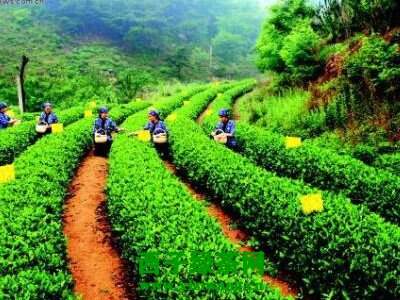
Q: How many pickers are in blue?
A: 5